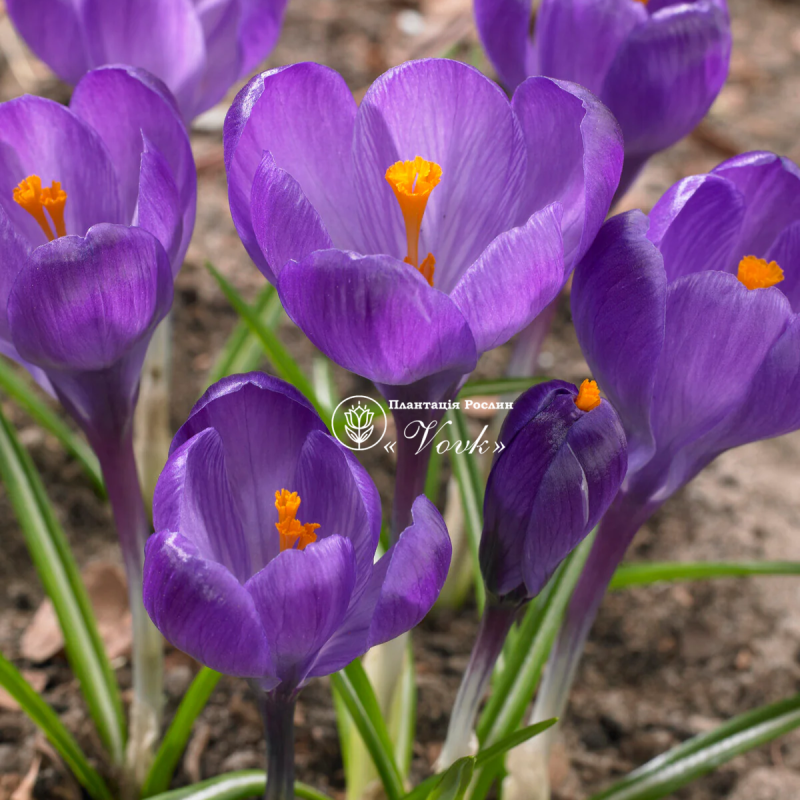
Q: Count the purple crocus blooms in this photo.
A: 7